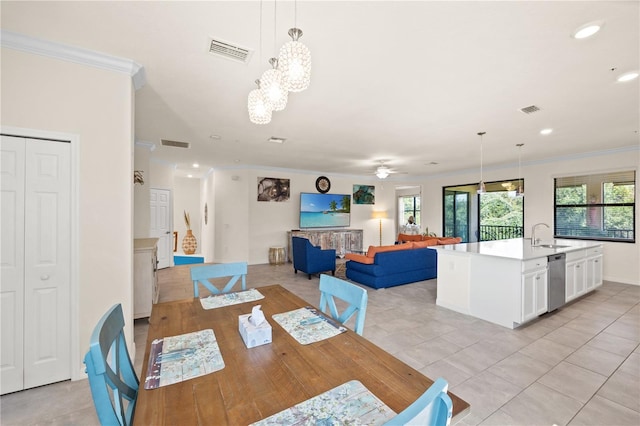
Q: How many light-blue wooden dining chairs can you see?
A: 4